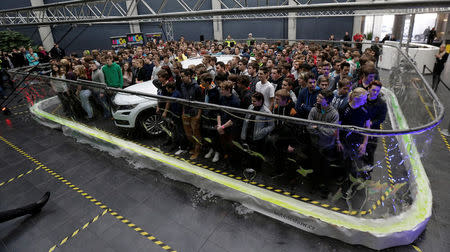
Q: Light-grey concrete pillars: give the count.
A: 5